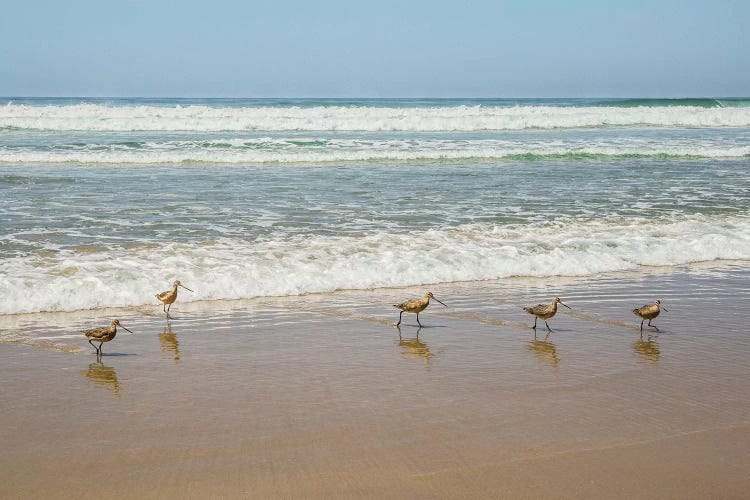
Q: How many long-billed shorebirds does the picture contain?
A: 5